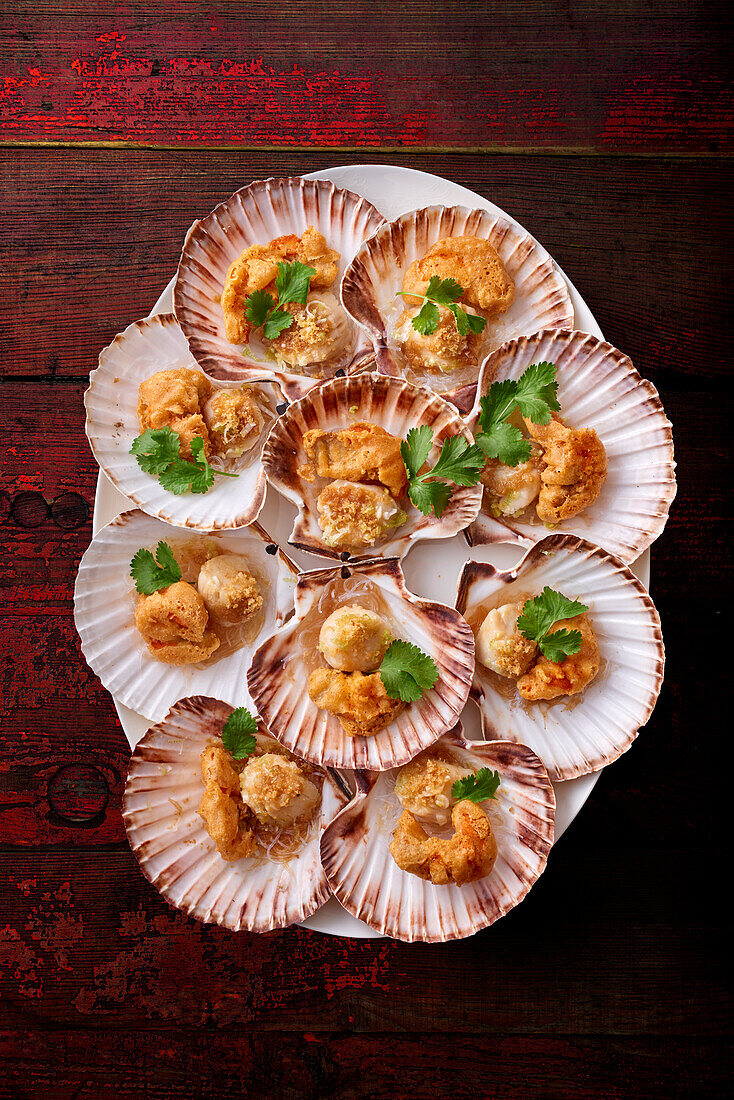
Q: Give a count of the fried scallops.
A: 10